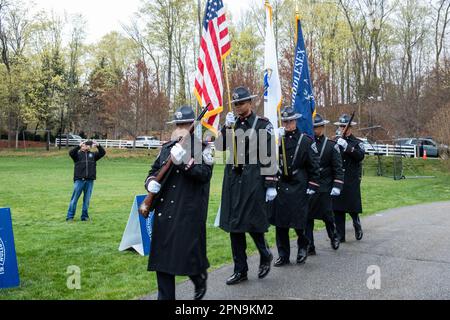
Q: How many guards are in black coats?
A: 5